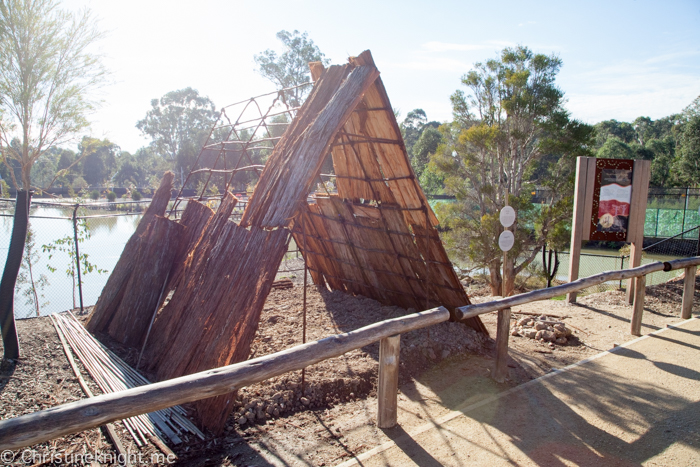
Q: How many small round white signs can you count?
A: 2